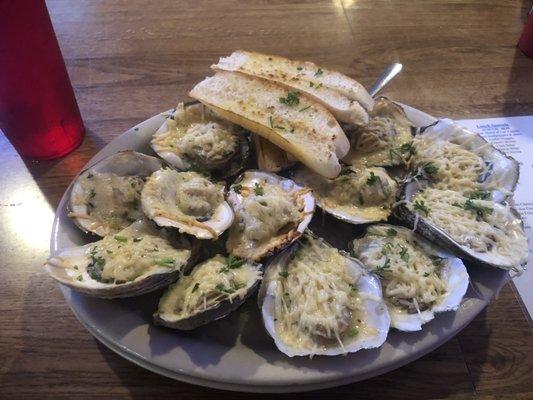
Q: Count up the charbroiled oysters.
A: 12